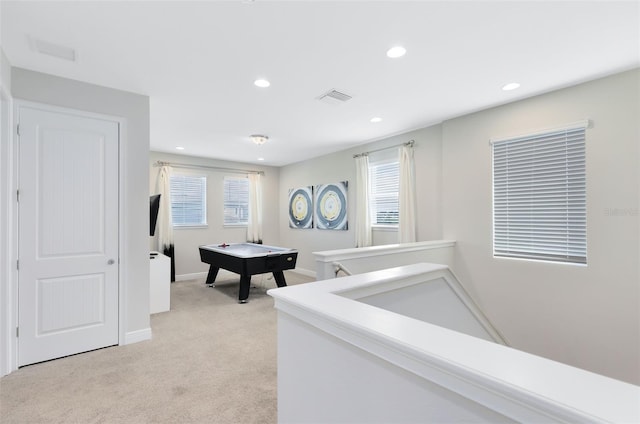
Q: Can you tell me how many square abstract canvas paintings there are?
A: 2